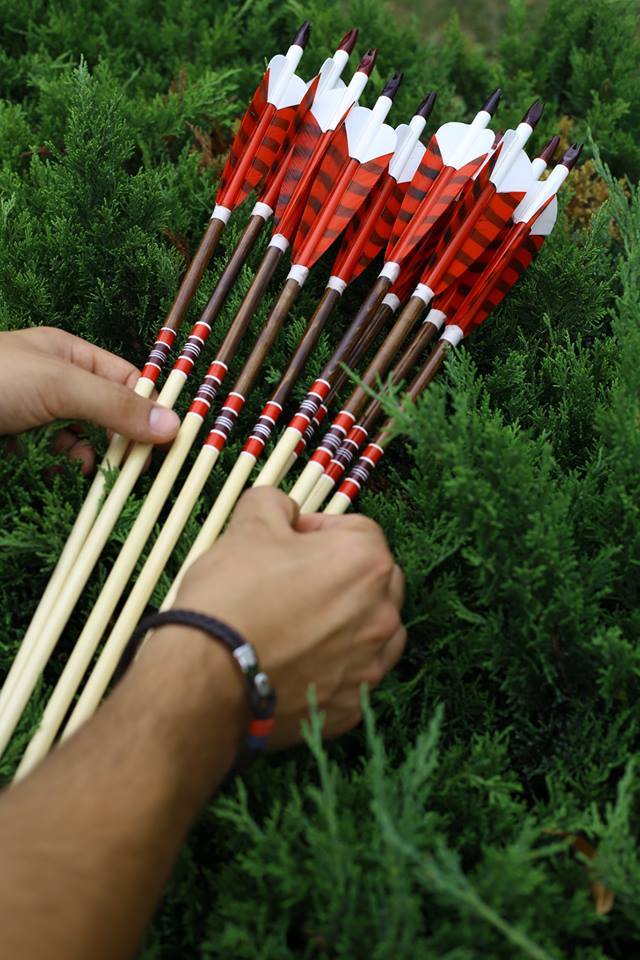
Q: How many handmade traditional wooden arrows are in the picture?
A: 10